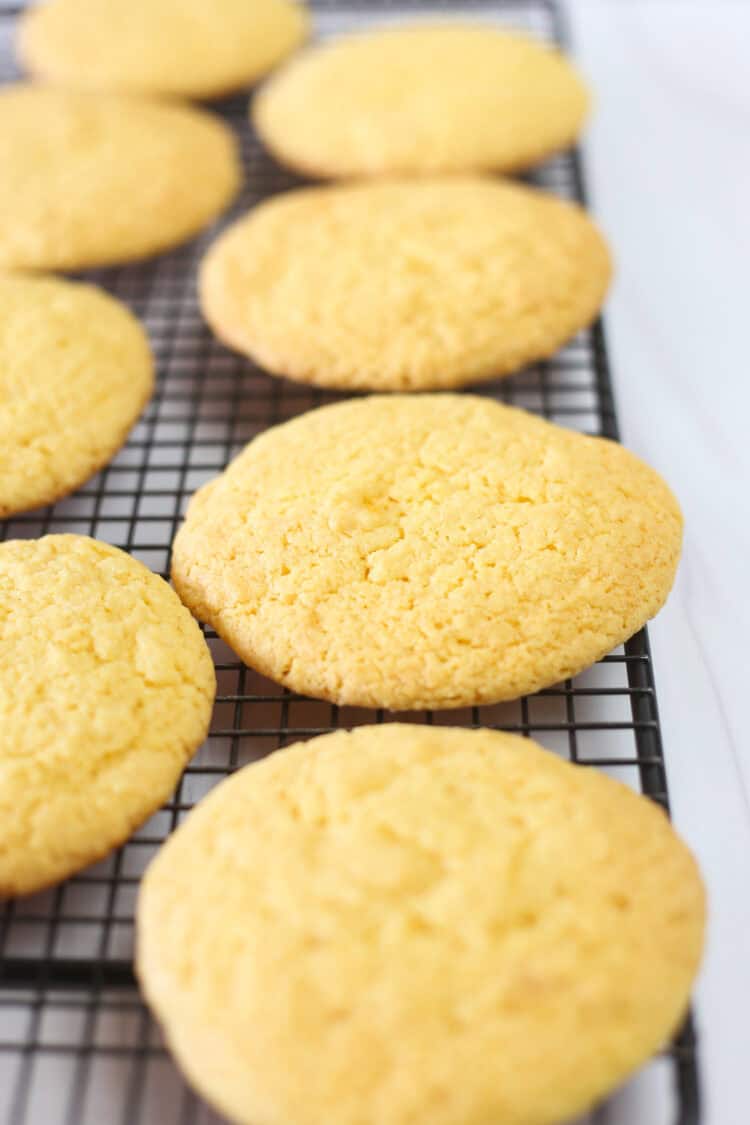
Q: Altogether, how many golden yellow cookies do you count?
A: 8